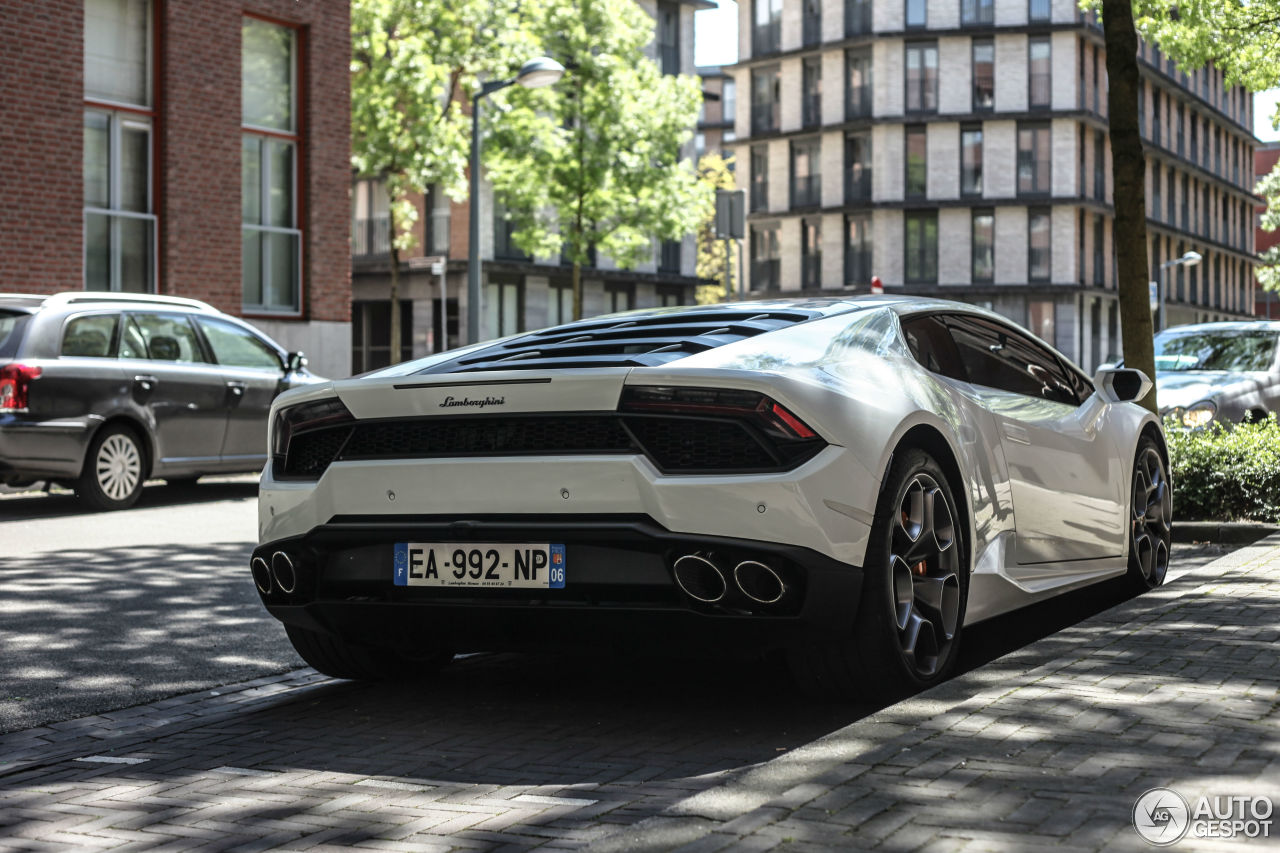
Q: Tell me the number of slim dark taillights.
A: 2